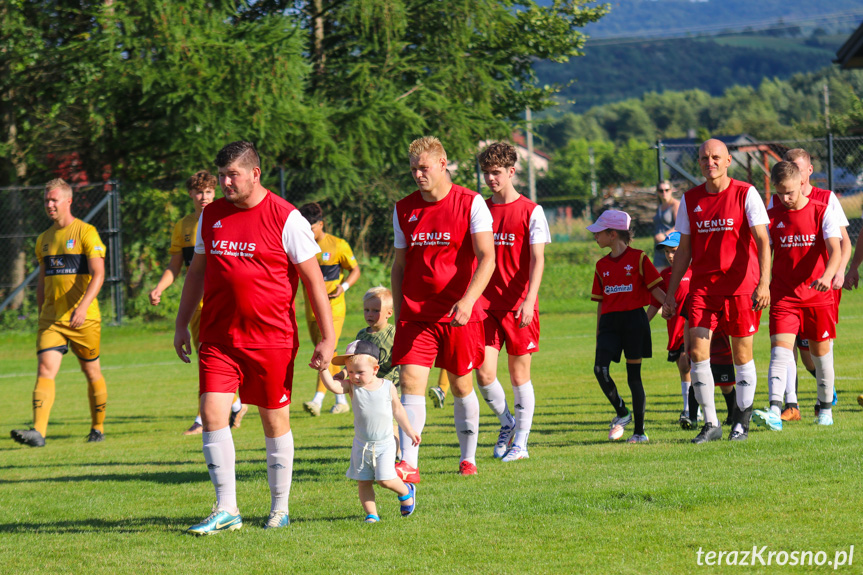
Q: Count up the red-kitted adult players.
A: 6